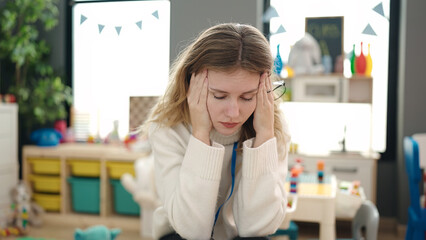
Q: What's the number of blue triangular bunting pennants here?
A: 9